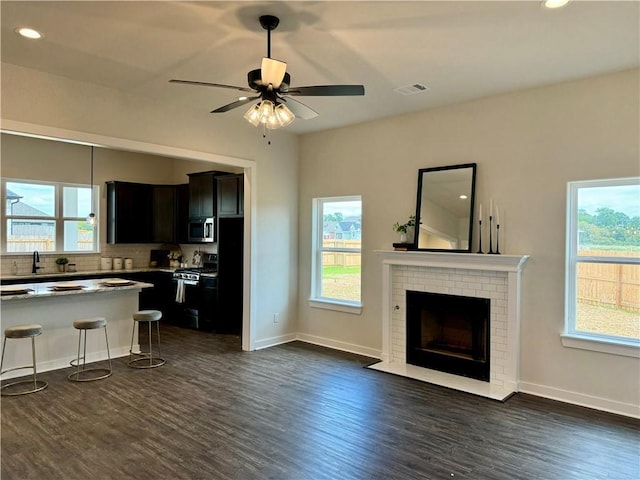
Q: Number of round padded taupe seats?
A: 3